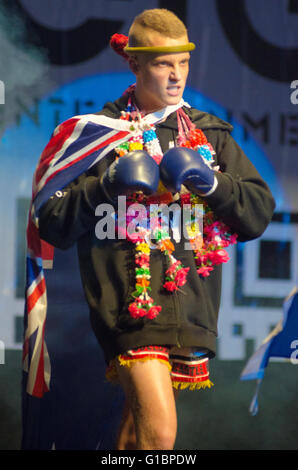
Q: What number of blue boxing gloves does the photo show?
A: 2